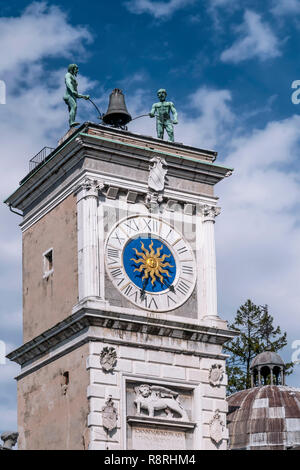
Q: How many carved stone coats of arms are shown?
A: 5